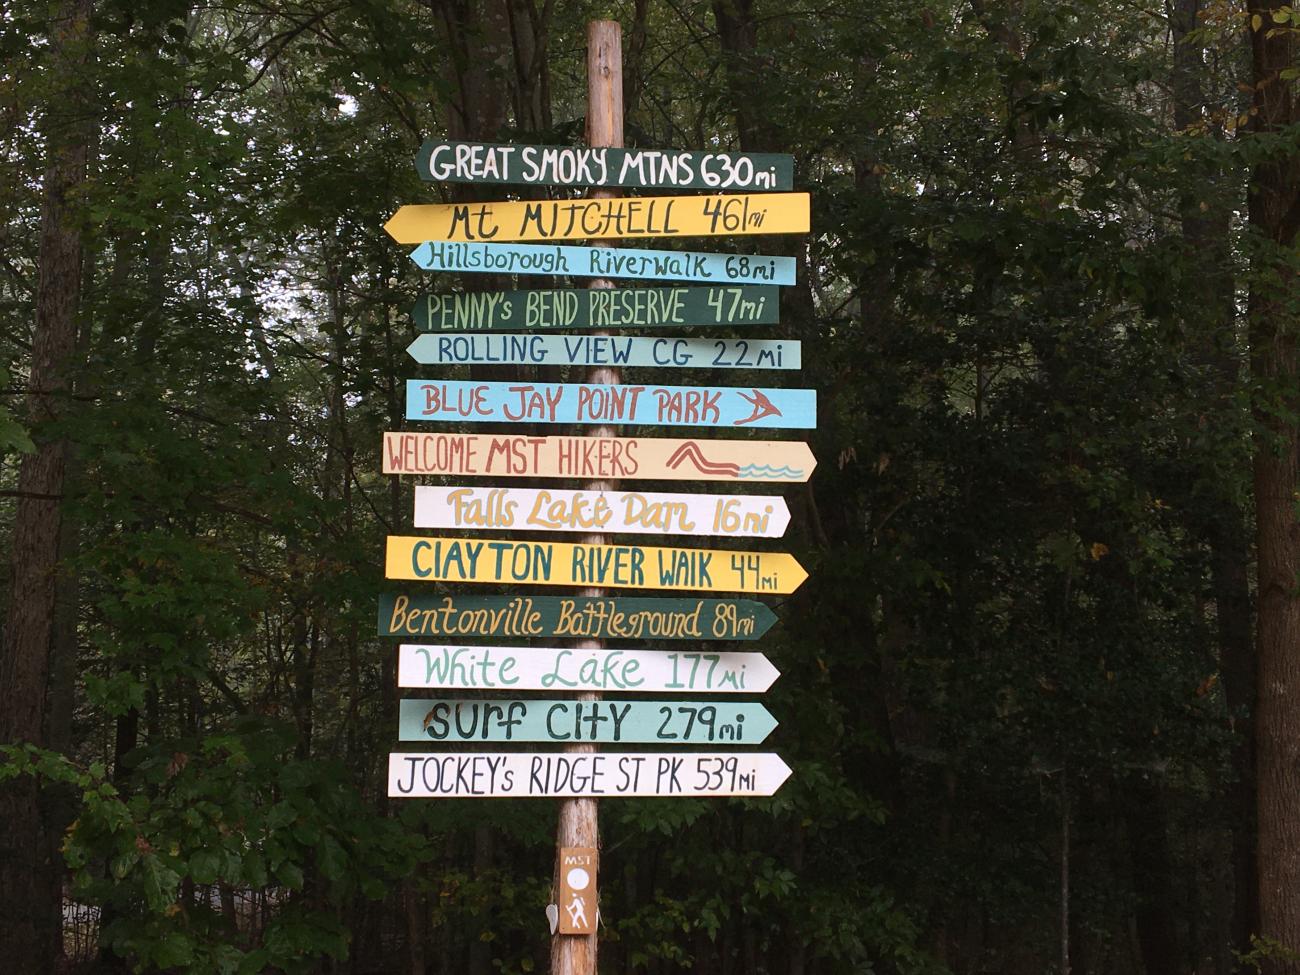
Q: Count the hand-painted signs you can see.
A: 13